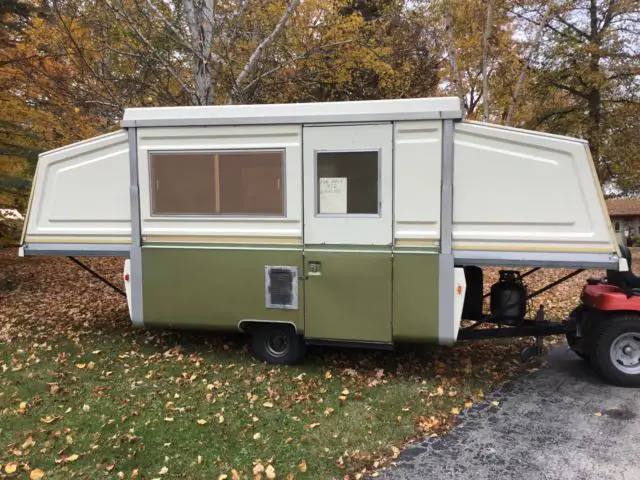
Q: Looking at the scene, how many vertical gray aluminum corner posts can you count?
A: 2